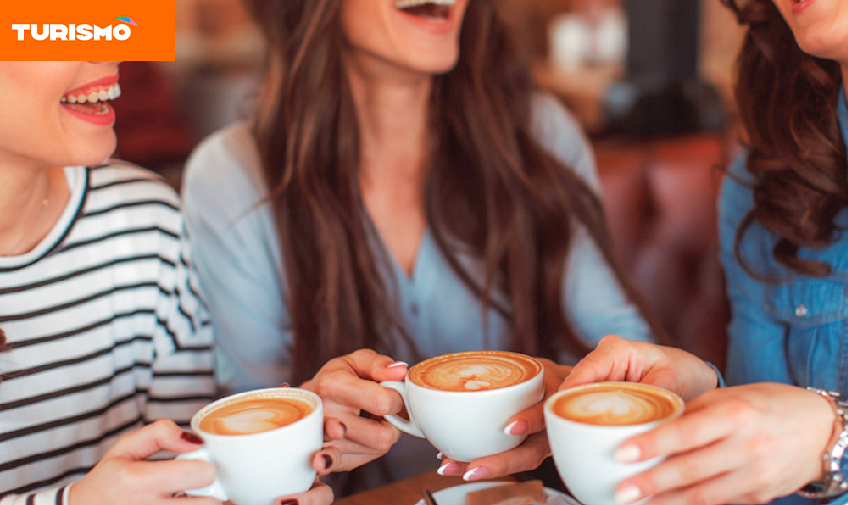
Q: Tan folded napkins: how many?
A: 1